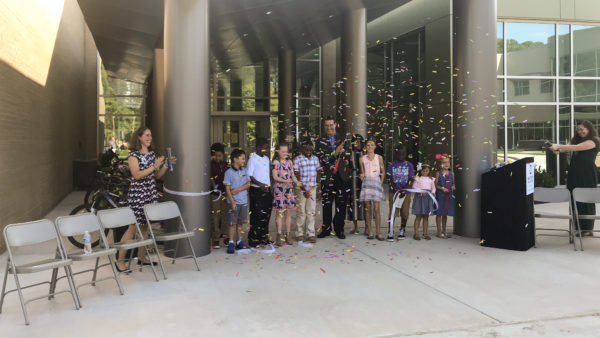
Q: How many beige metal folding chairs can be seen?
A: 6